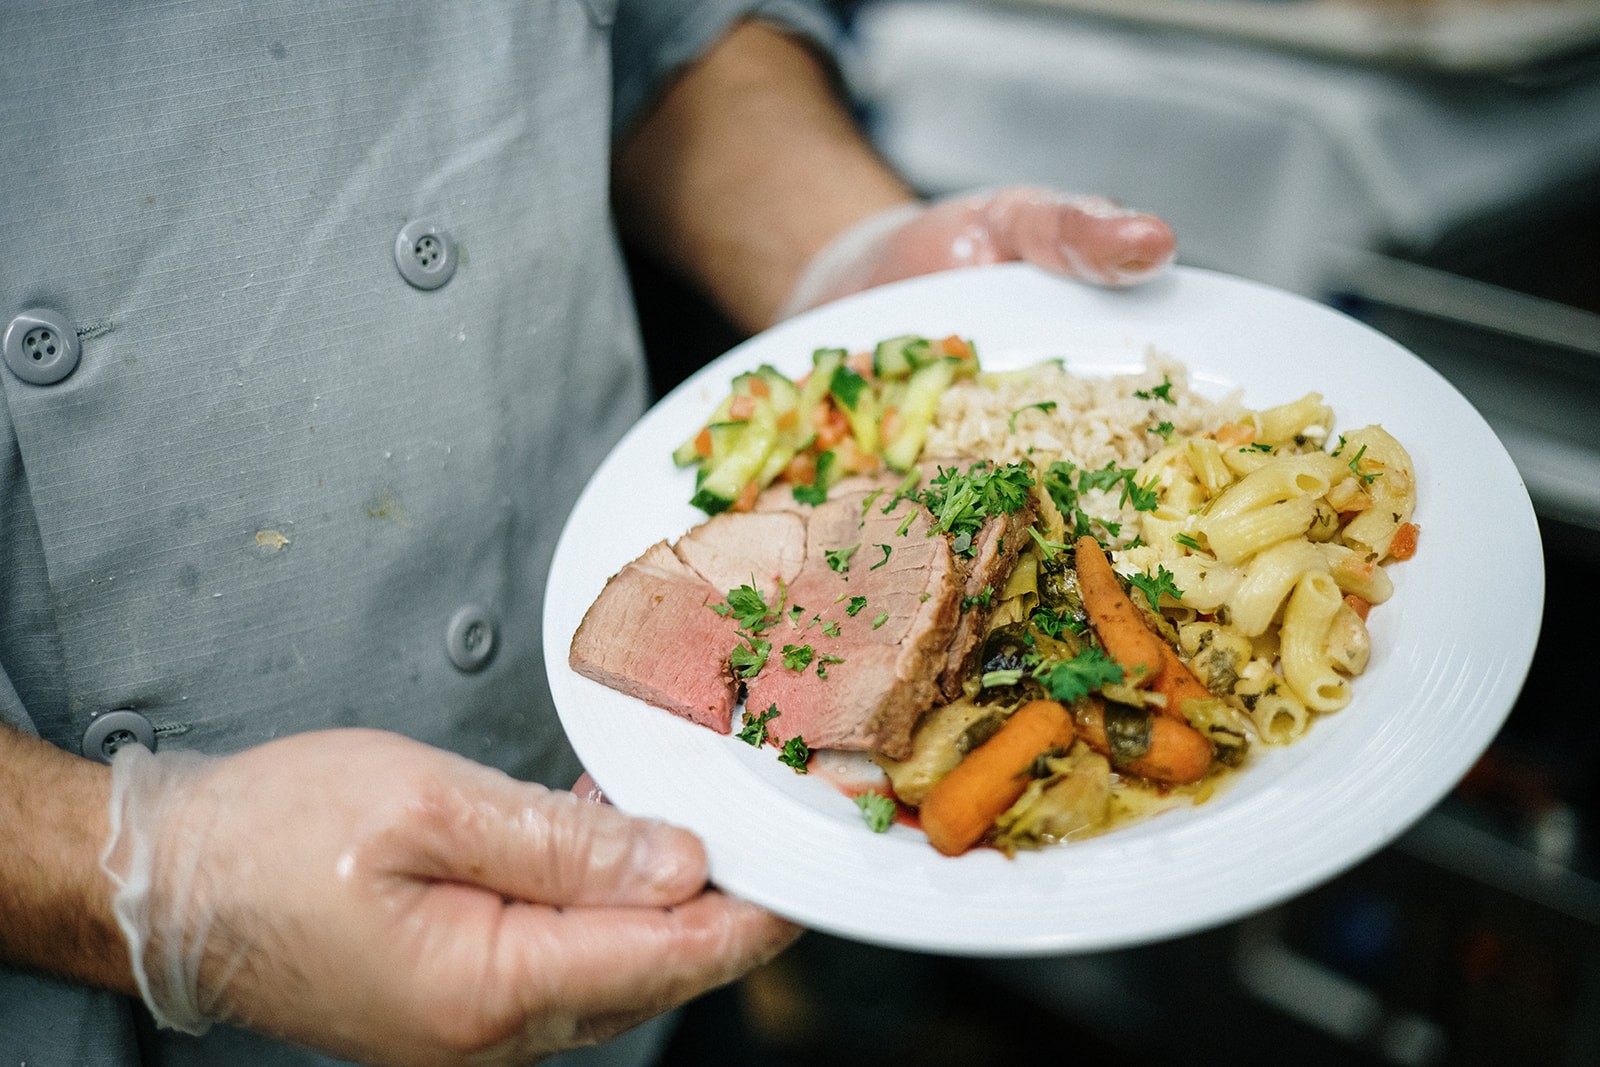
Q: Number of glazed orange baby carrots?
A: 4